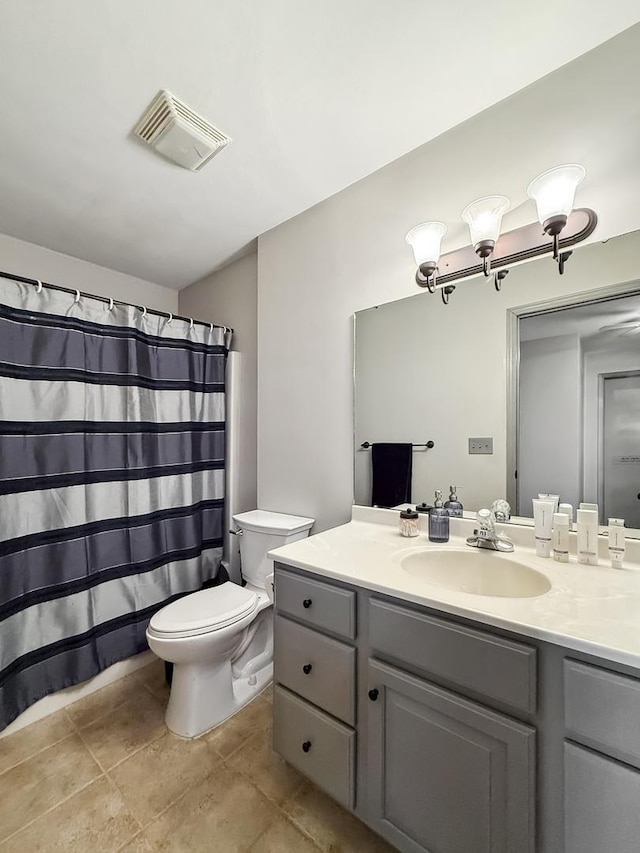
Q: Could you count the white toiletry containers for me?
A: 4